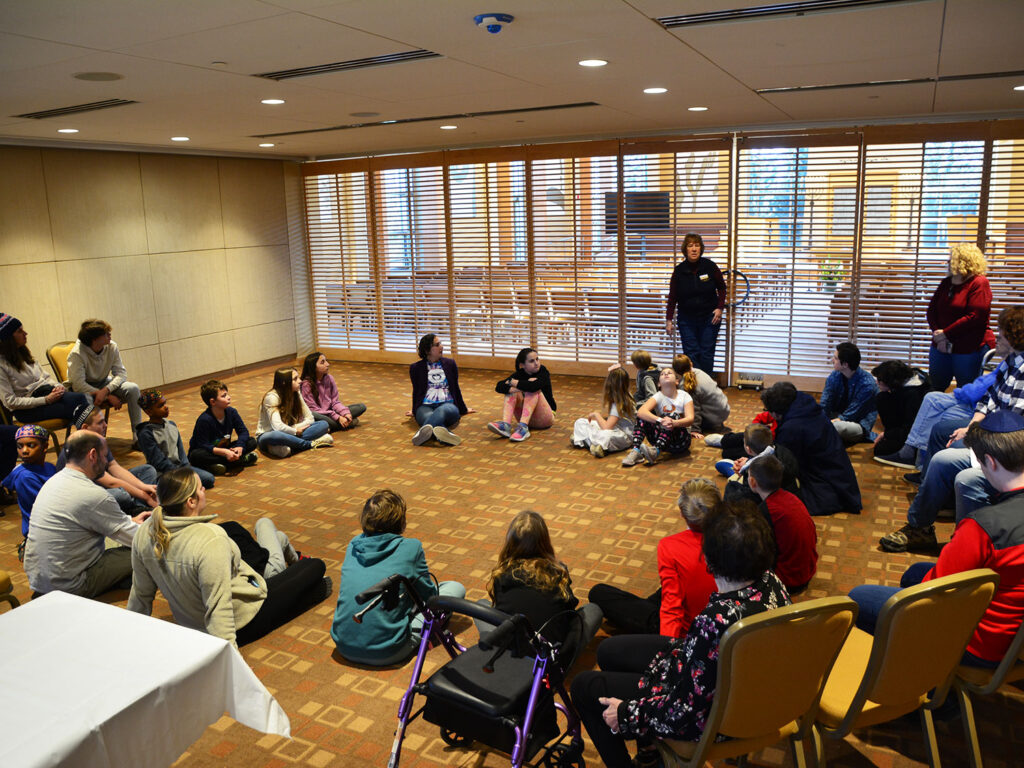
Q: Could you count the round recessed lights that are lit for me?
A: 9